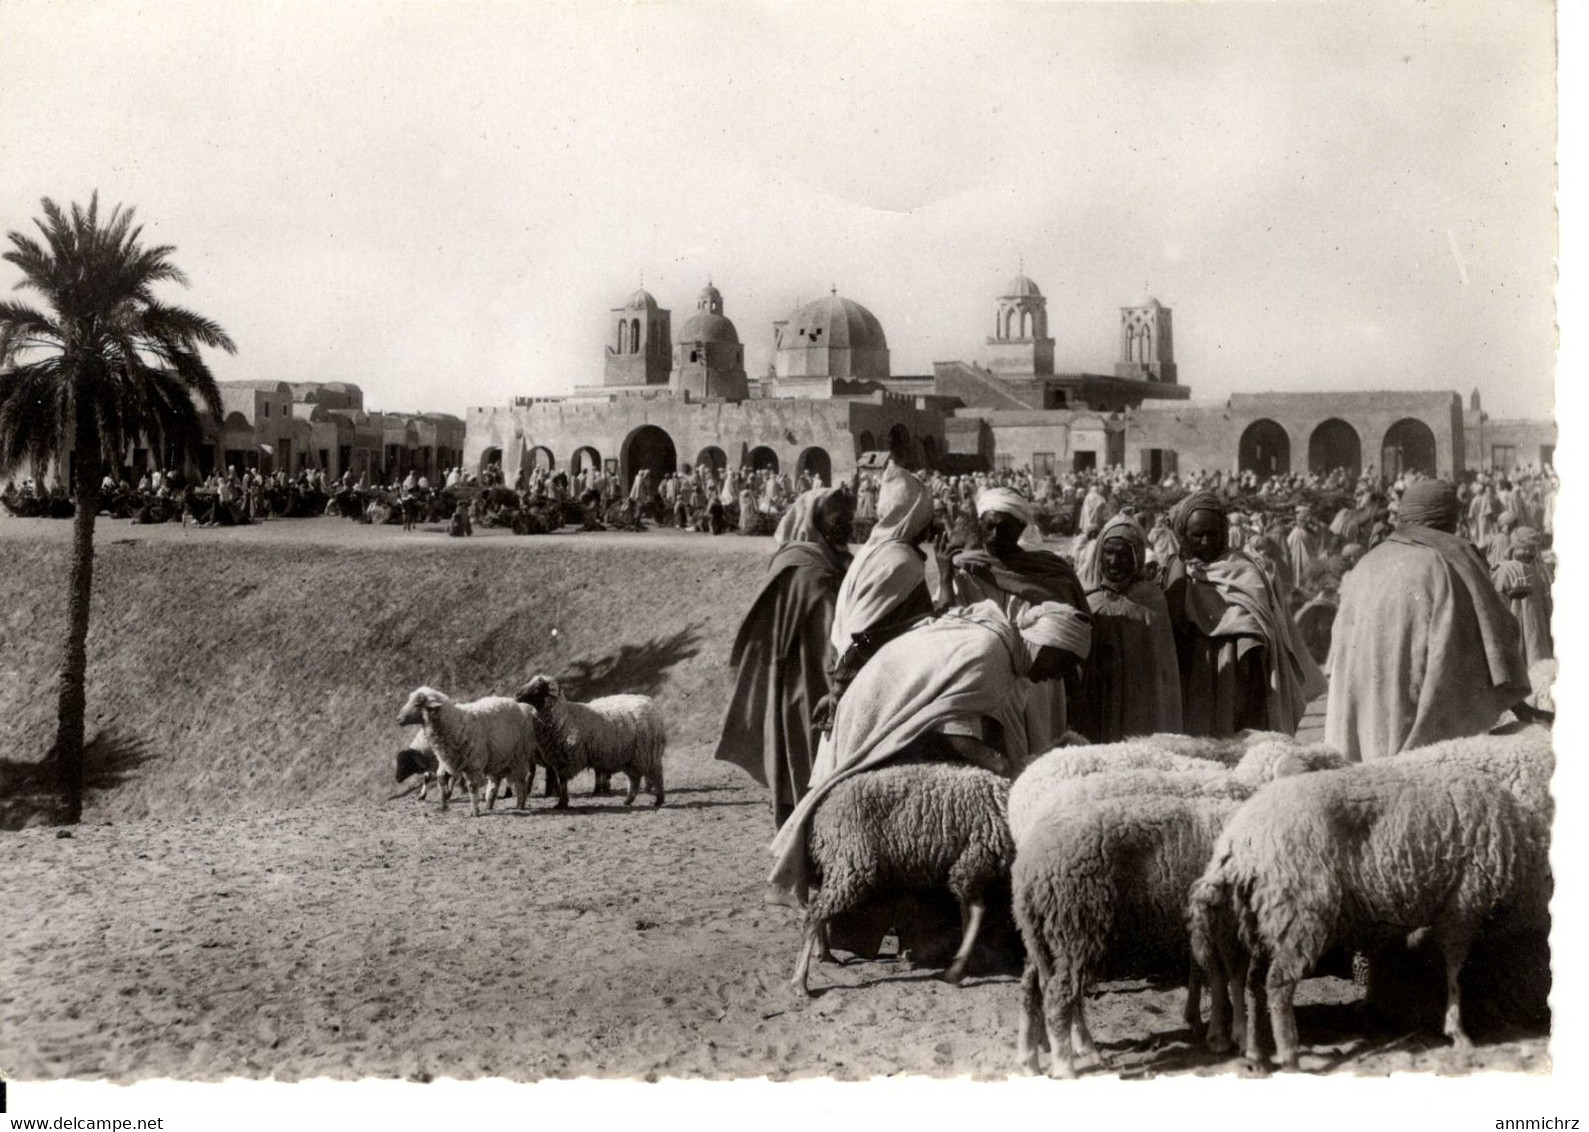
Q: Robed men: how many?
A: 7